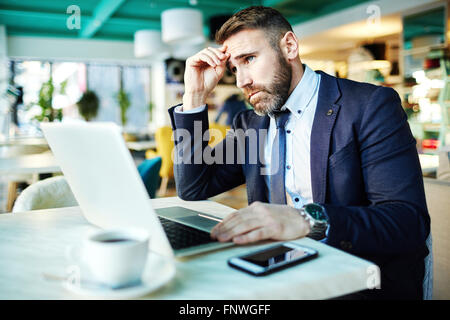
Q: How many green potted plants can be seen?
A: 3